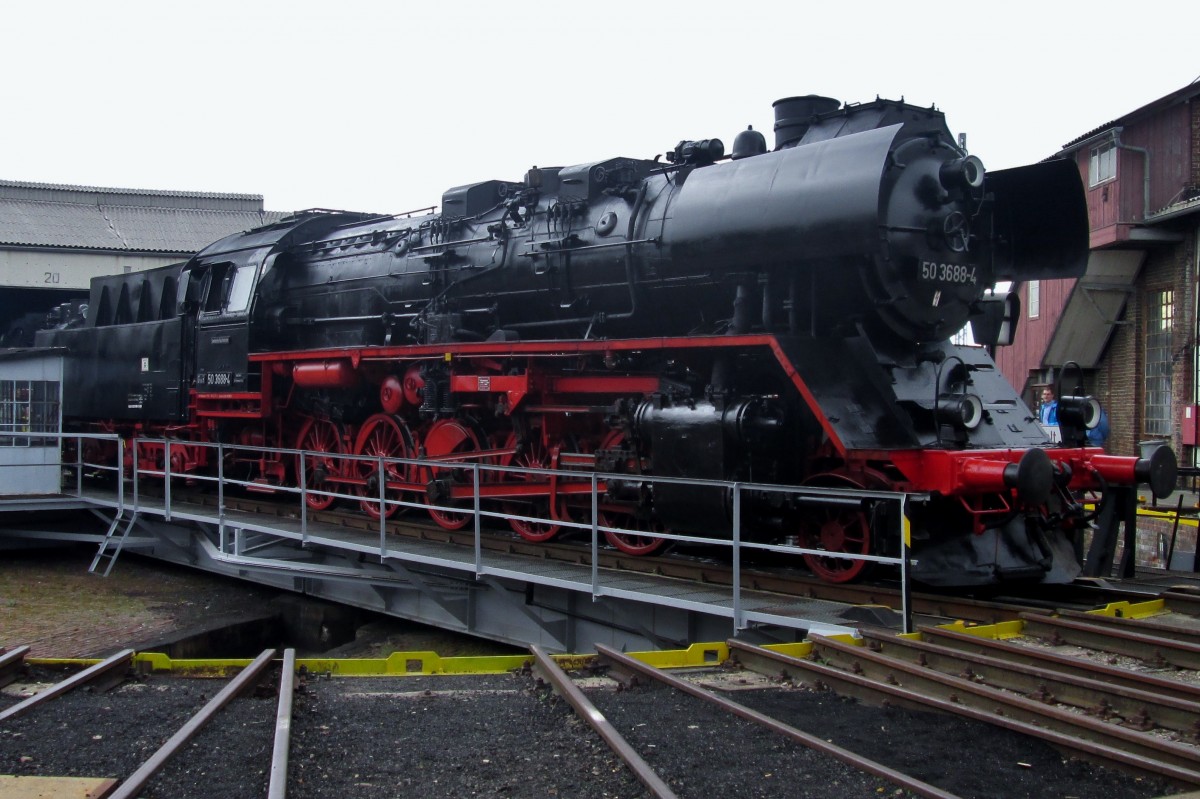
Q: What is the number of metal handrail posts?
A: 11